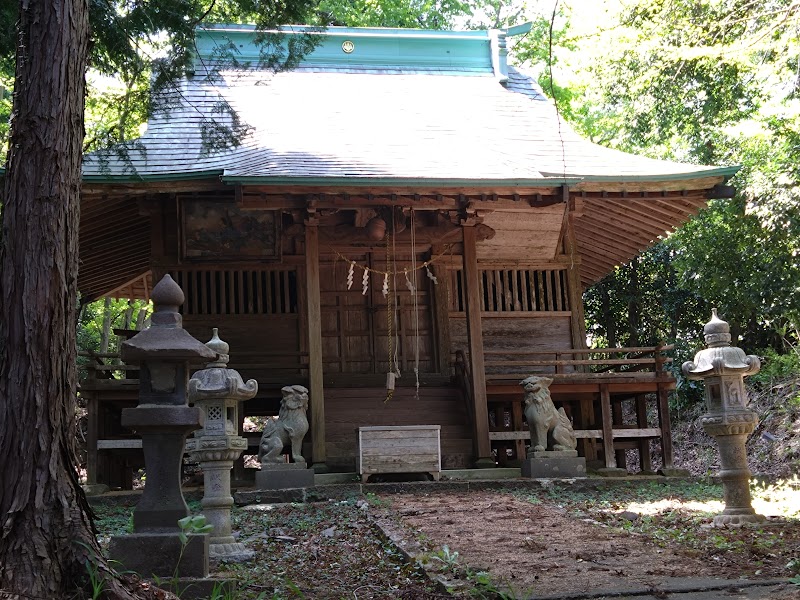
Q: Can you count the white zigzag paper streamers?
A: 5